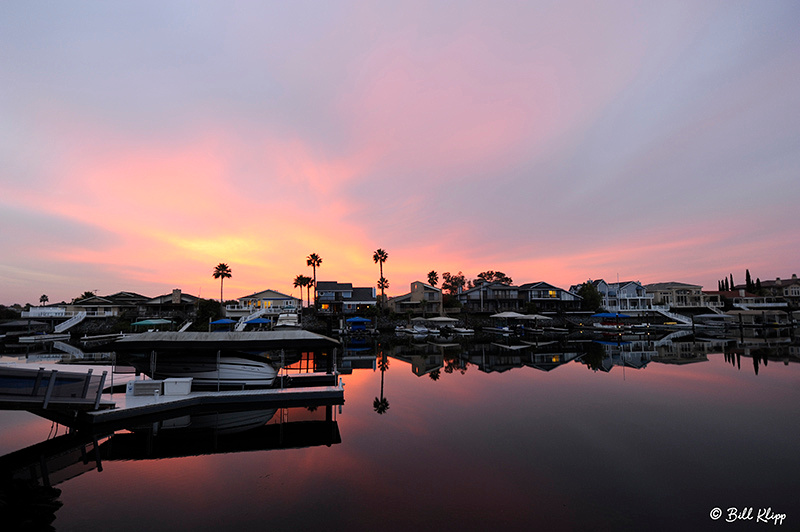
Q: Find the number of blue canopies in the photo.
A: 4